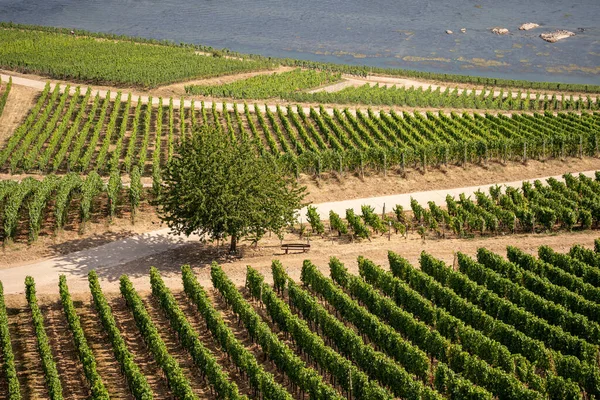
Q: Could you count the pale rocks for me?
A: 5